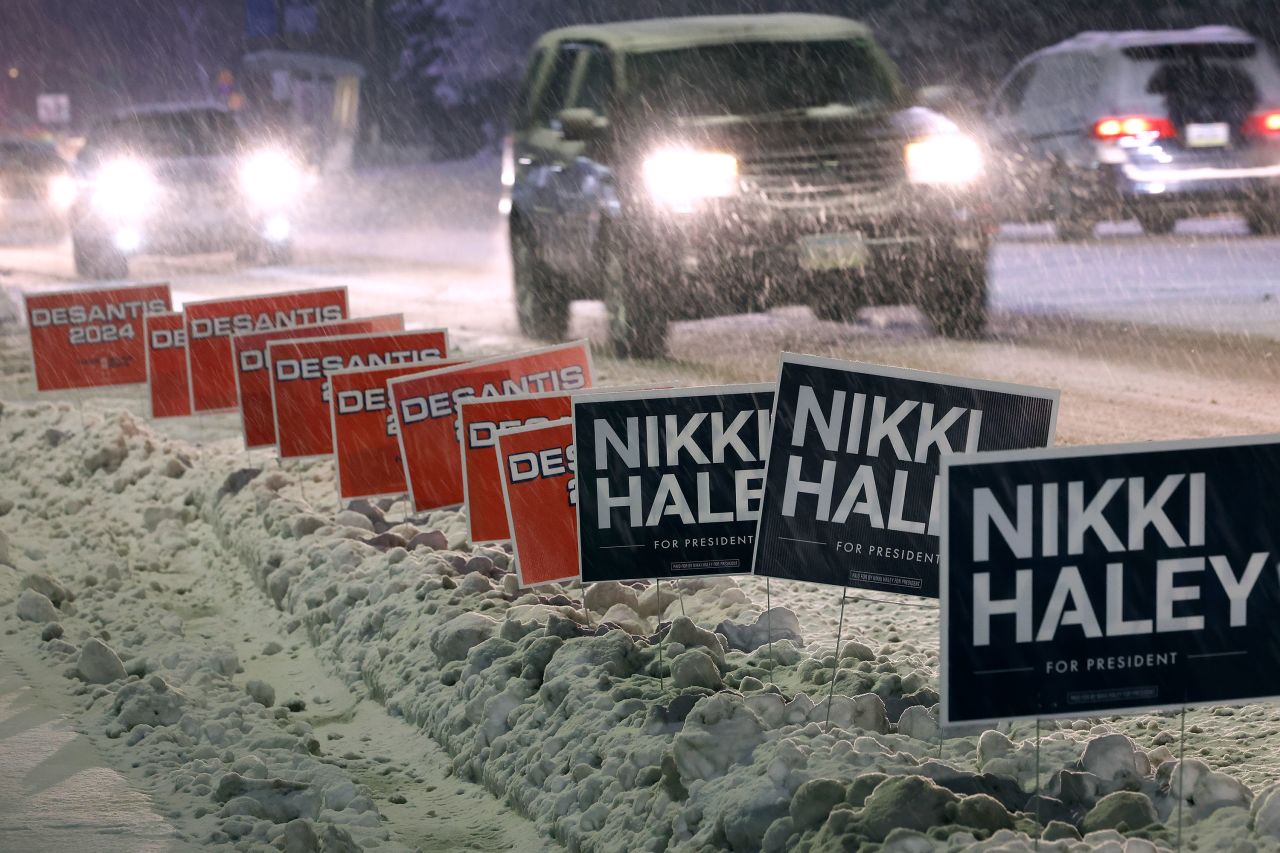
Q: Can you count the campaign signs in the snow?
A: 12